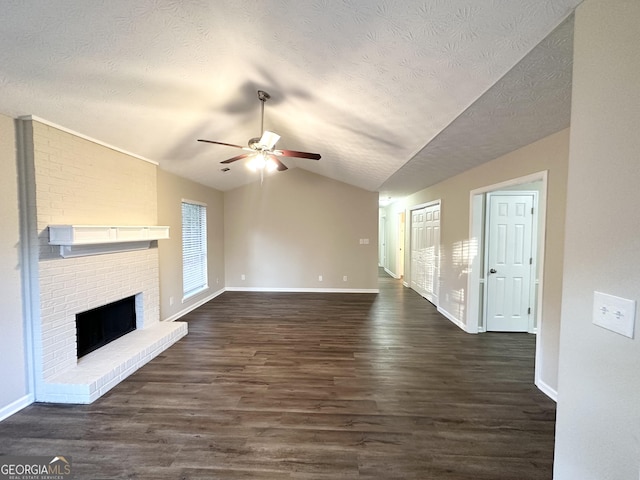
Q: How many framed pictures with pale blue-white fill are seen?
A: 0